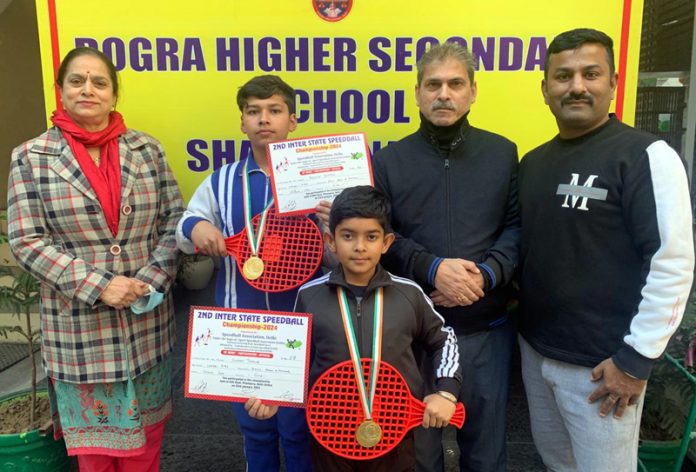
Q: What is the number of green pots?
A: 2